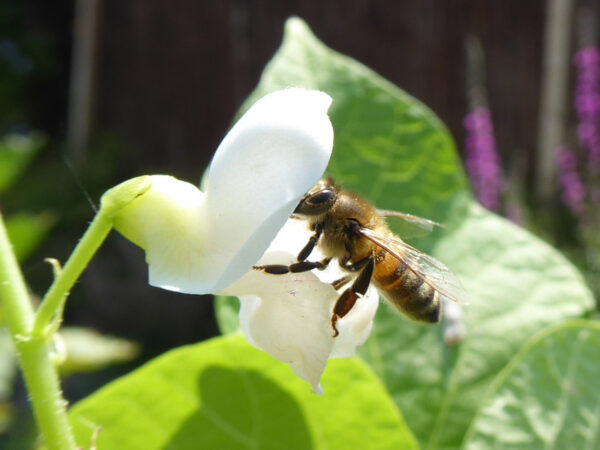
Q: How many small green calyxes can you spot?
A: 1